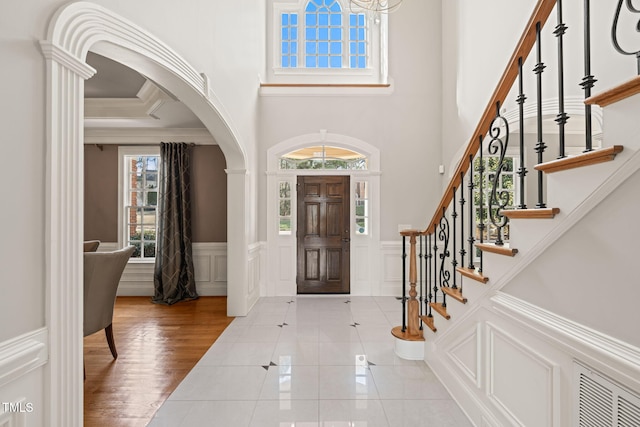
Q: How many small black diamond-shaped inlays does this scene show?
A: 6